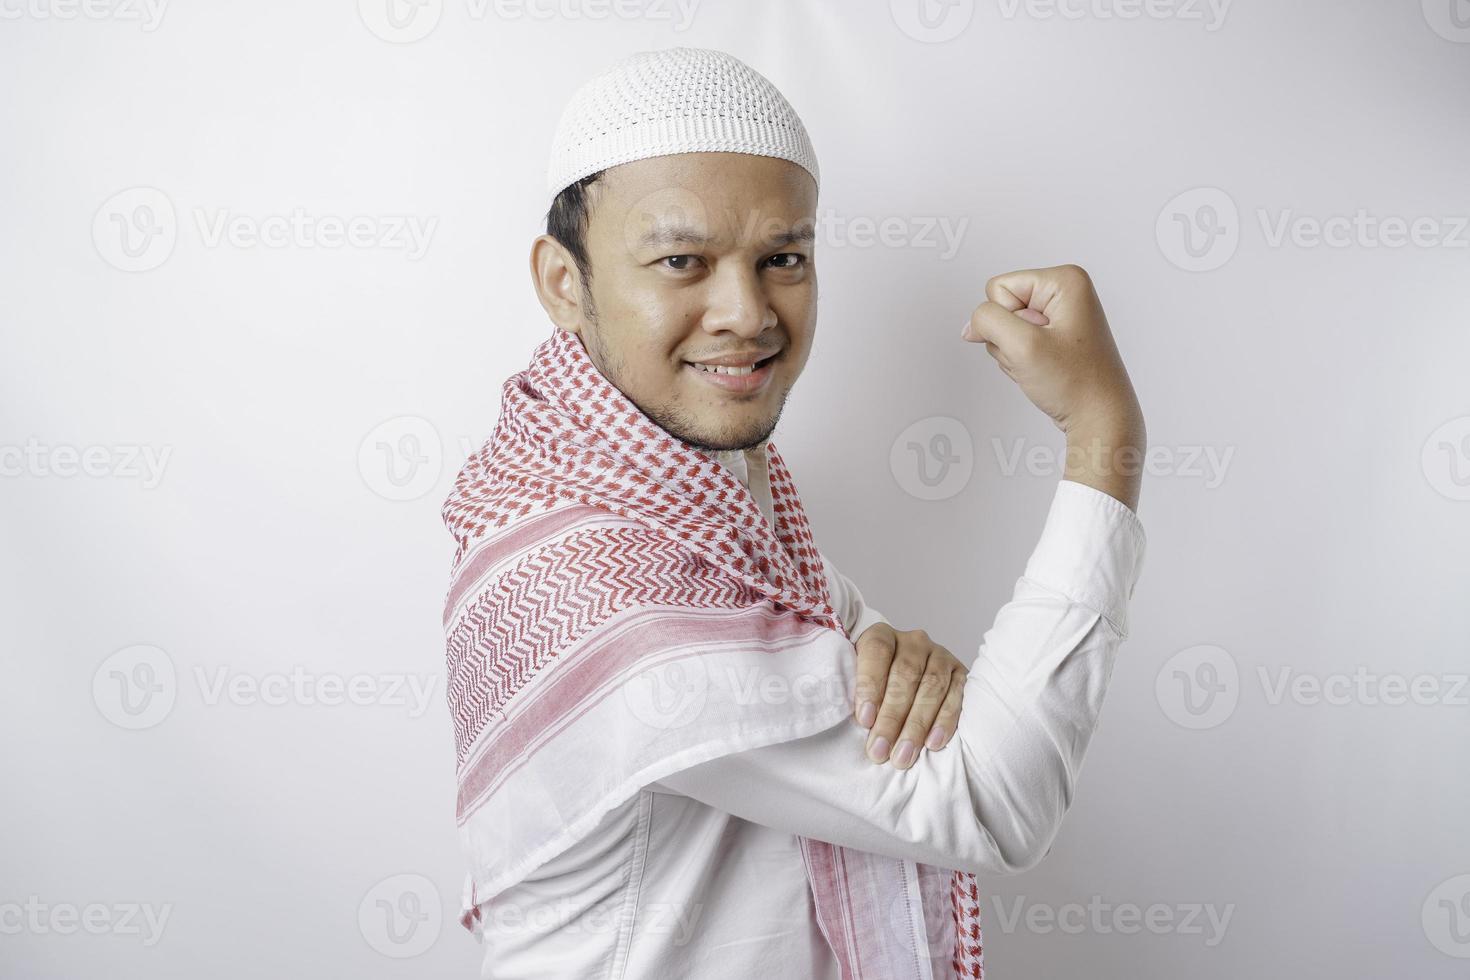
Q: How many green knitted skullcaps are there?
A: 0